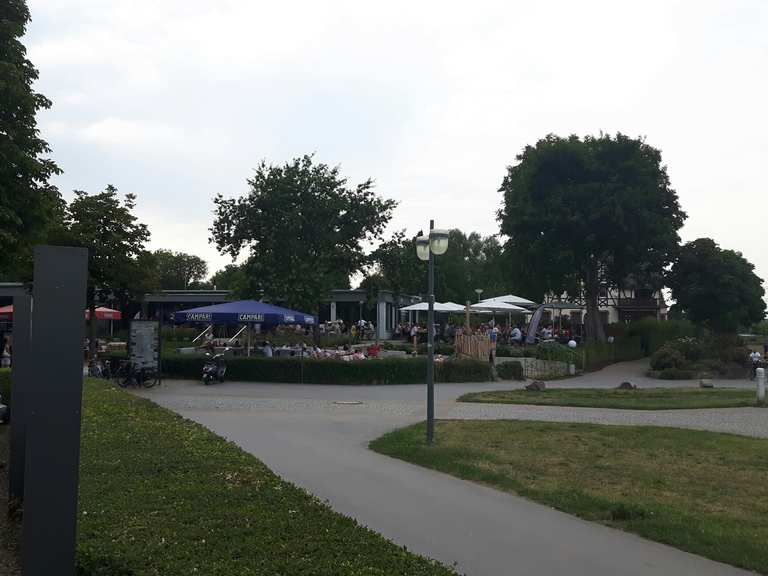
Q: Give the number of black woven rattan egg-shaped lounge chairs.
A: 0